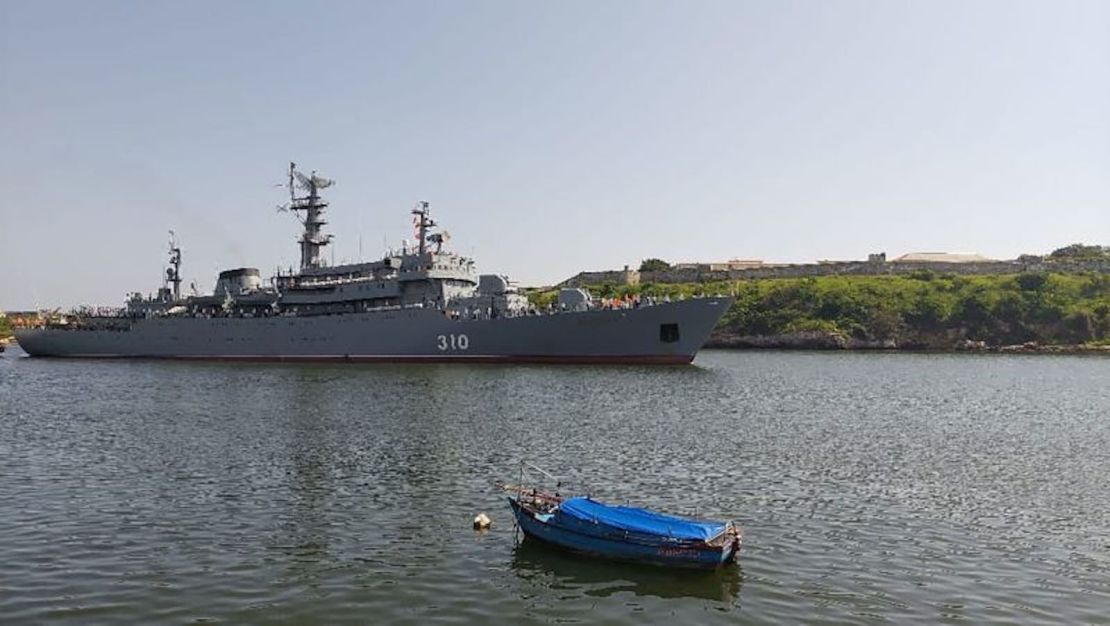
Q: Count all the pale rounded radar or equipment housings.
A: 2